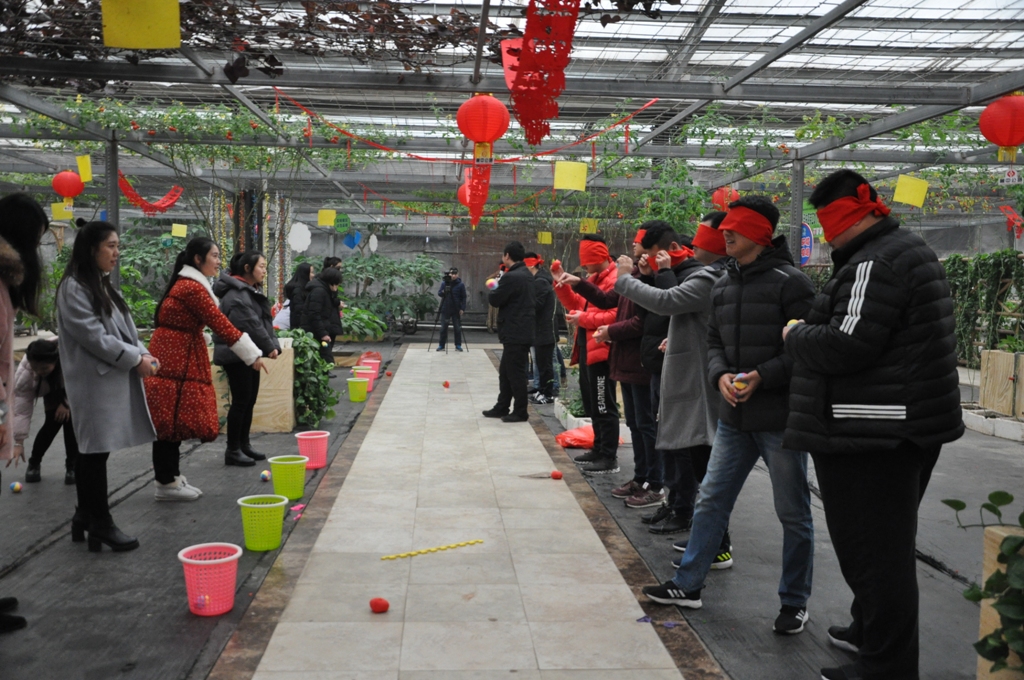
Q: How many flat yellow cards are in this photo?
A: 9